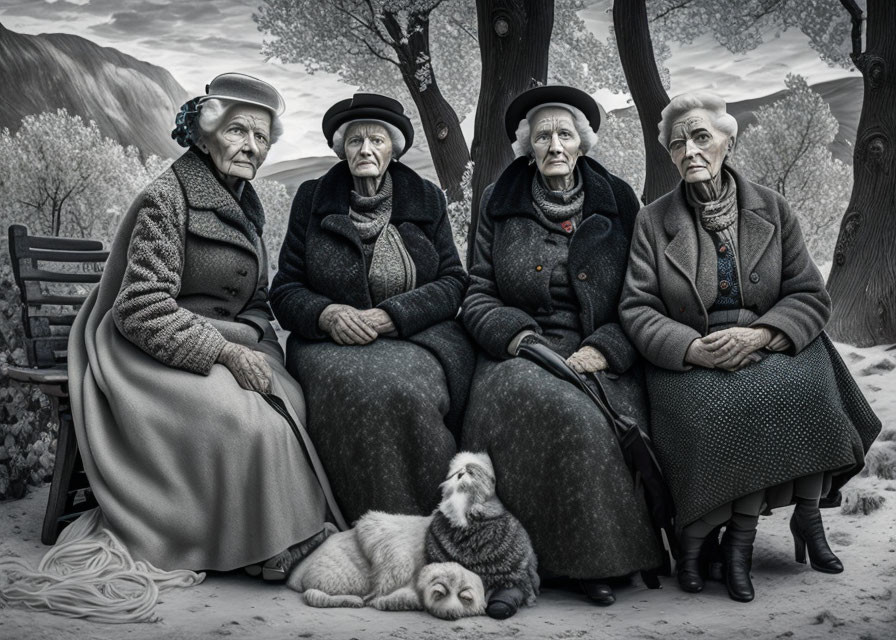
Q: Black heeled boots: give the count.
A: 3